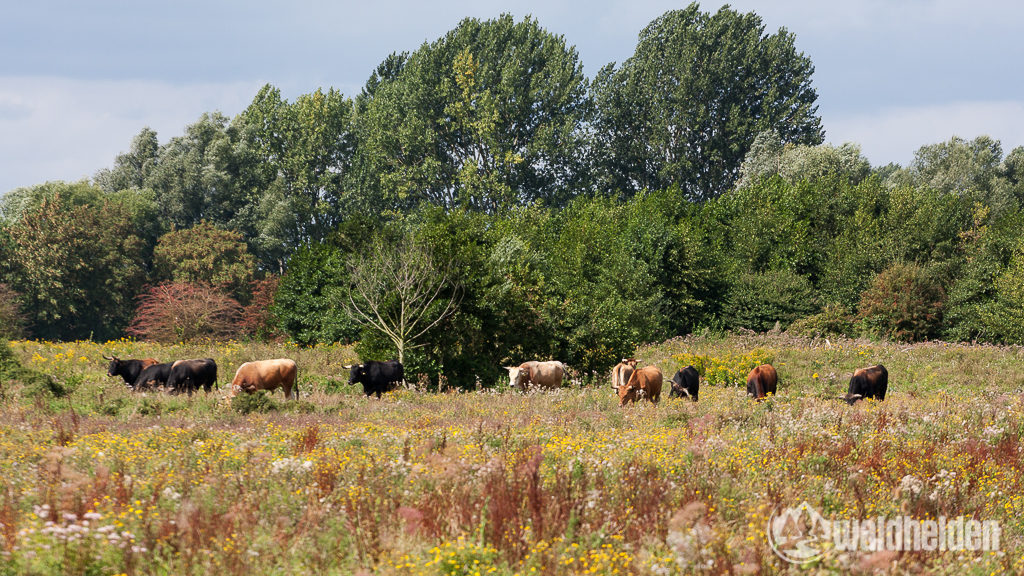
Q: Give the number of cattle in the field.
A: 11